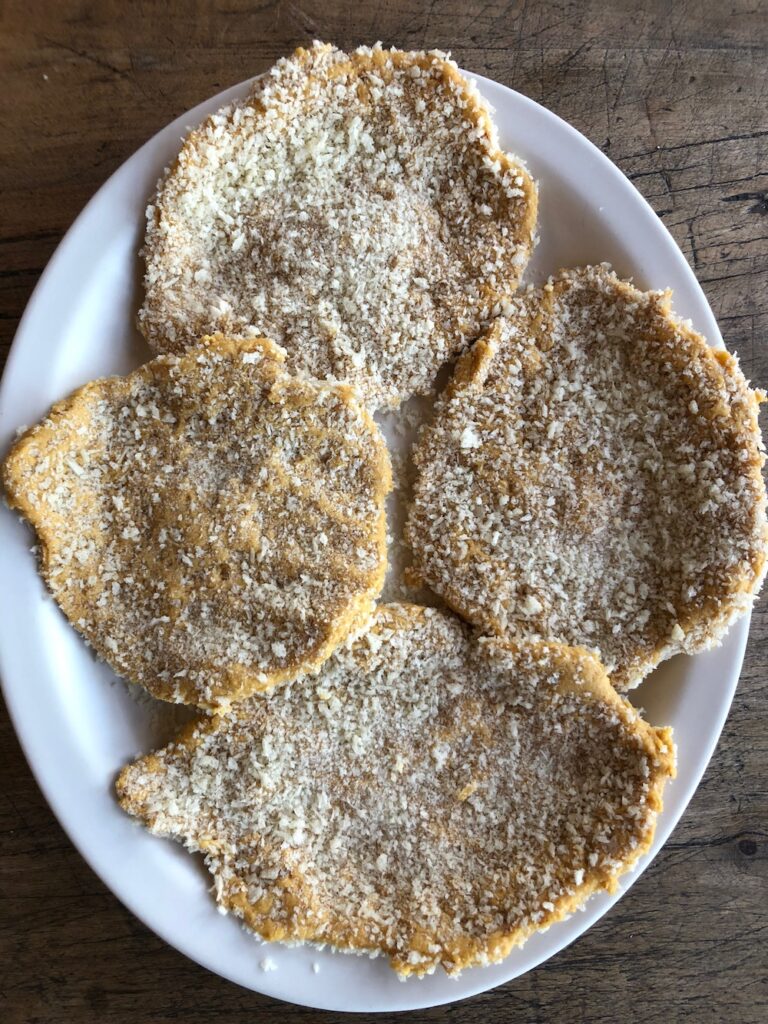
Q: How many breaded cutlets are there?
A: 4